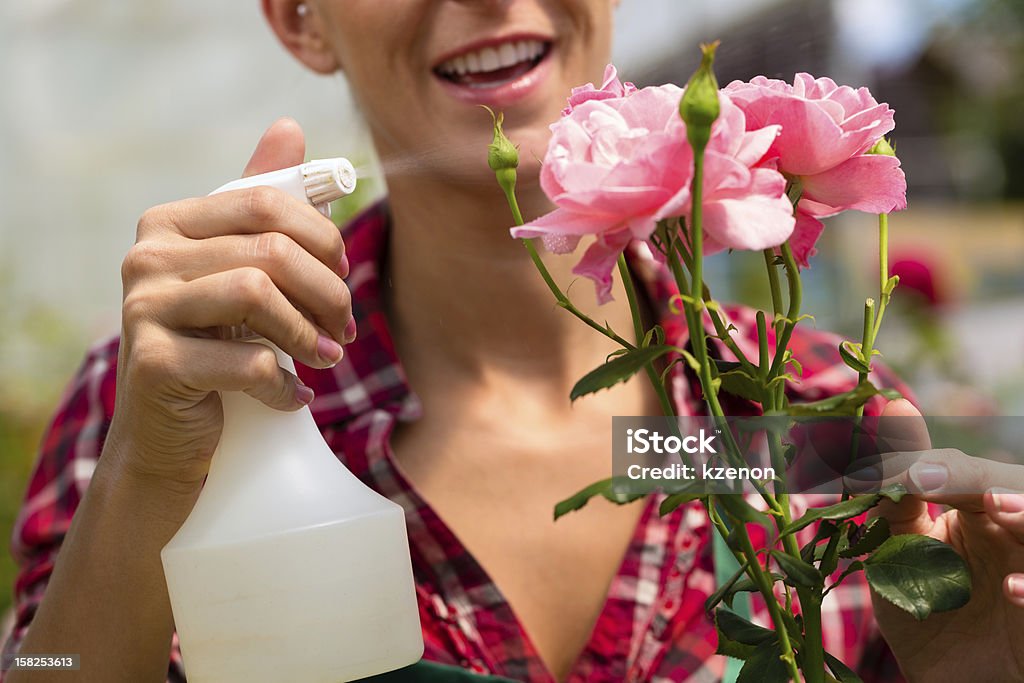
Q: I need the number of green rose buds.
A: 3